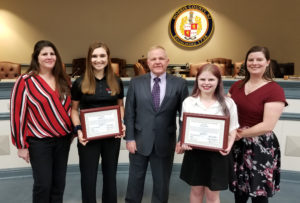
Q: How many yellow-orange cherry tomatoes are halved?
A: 0